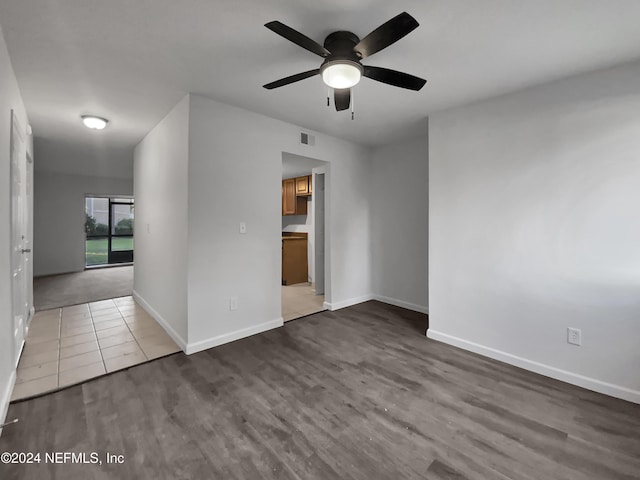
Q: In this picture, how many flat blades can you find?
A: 5